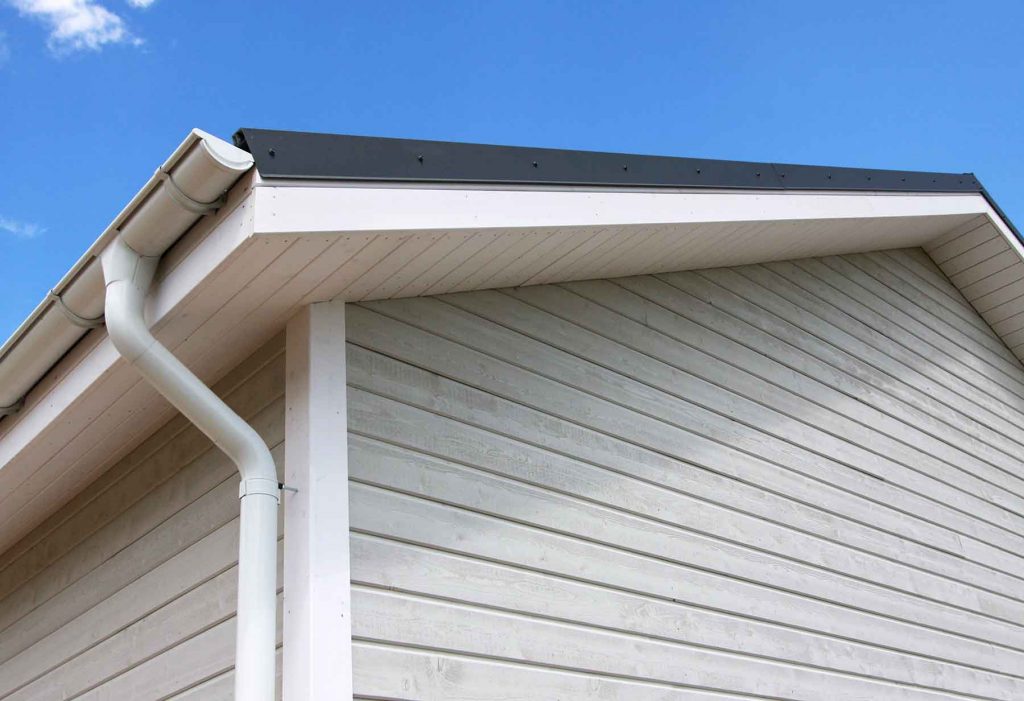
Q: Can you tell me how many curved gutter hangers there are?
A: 3